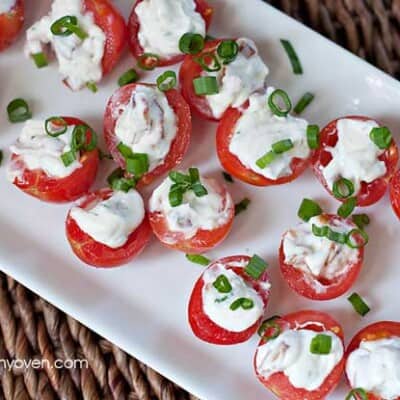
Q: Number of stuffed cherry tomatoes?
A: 15